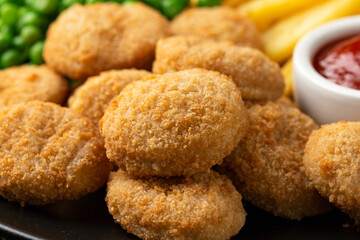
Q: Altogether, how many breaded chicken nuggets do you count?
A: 10